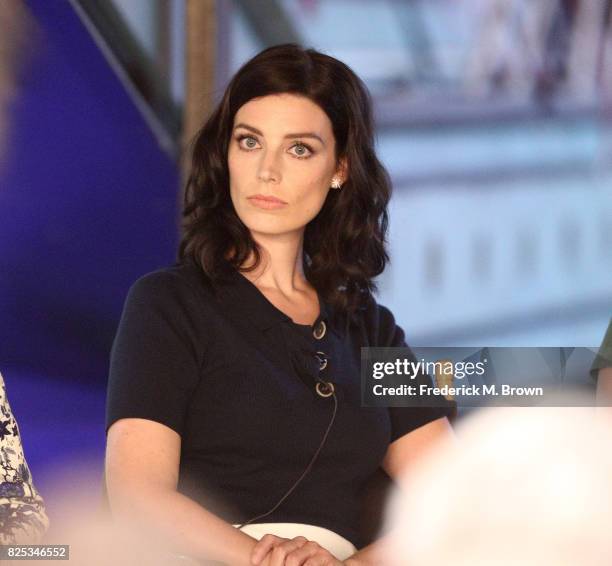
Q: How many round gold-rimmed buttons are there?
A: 3